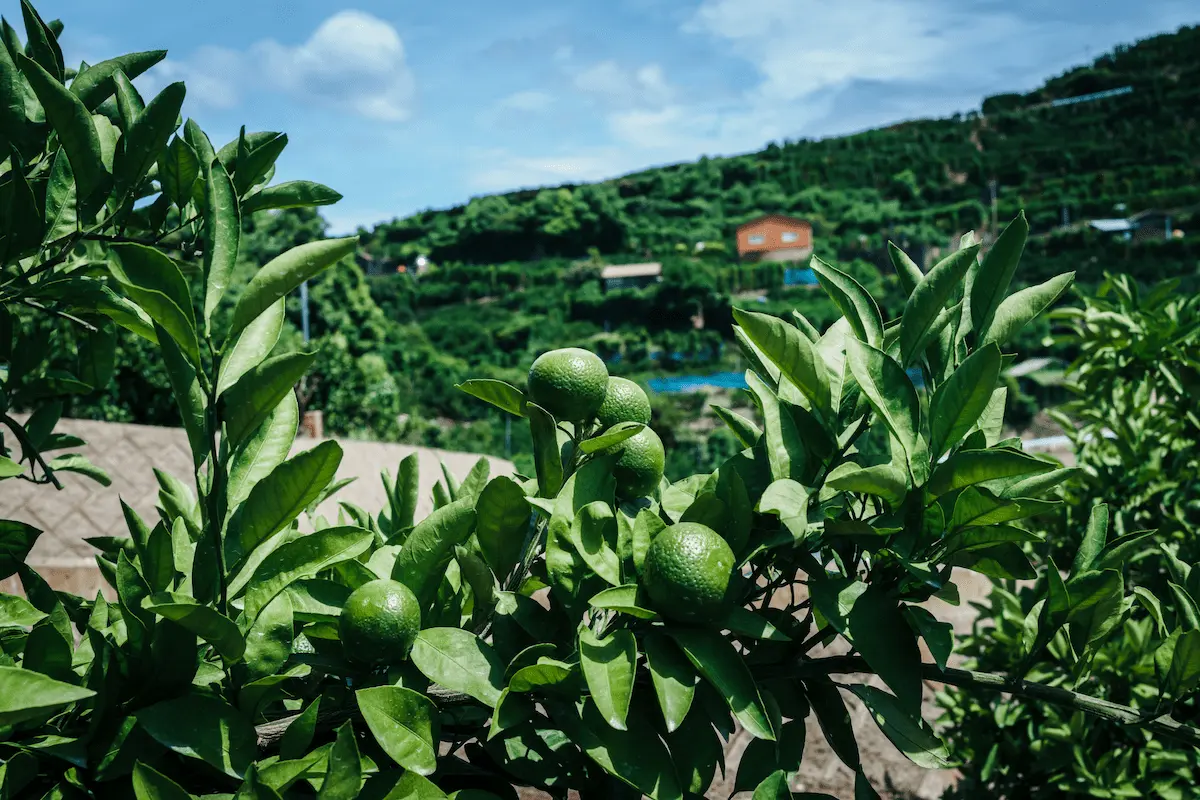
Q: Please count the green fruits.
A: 5